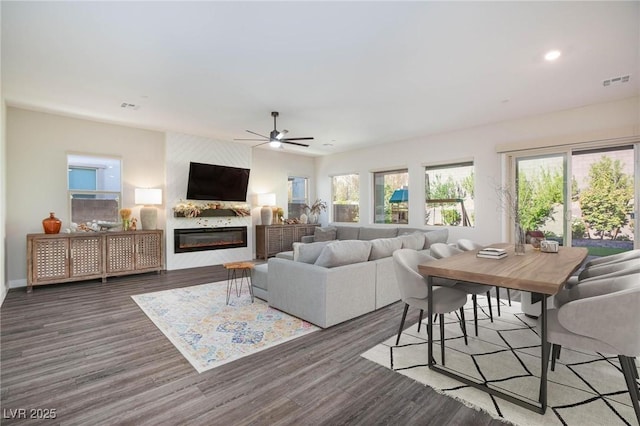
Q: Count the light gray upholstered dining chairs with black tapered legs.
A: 6